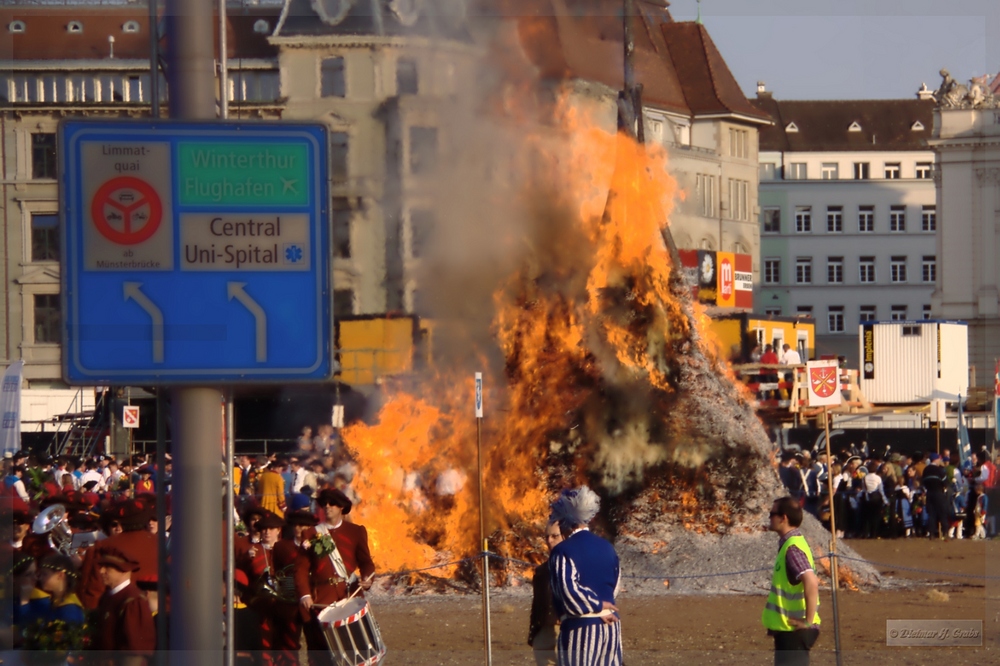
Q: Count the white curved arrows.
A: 2